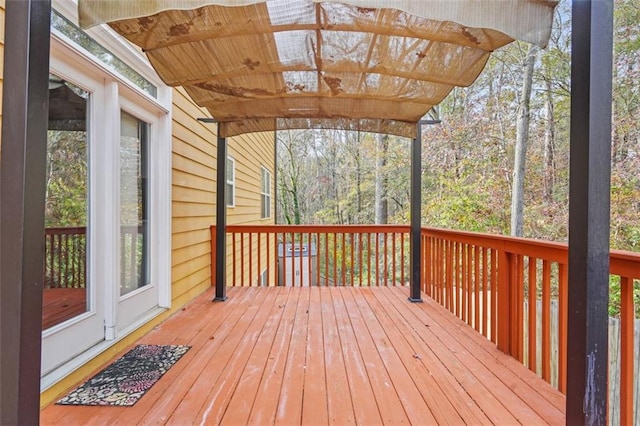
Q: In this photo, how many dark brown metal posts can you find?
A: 4